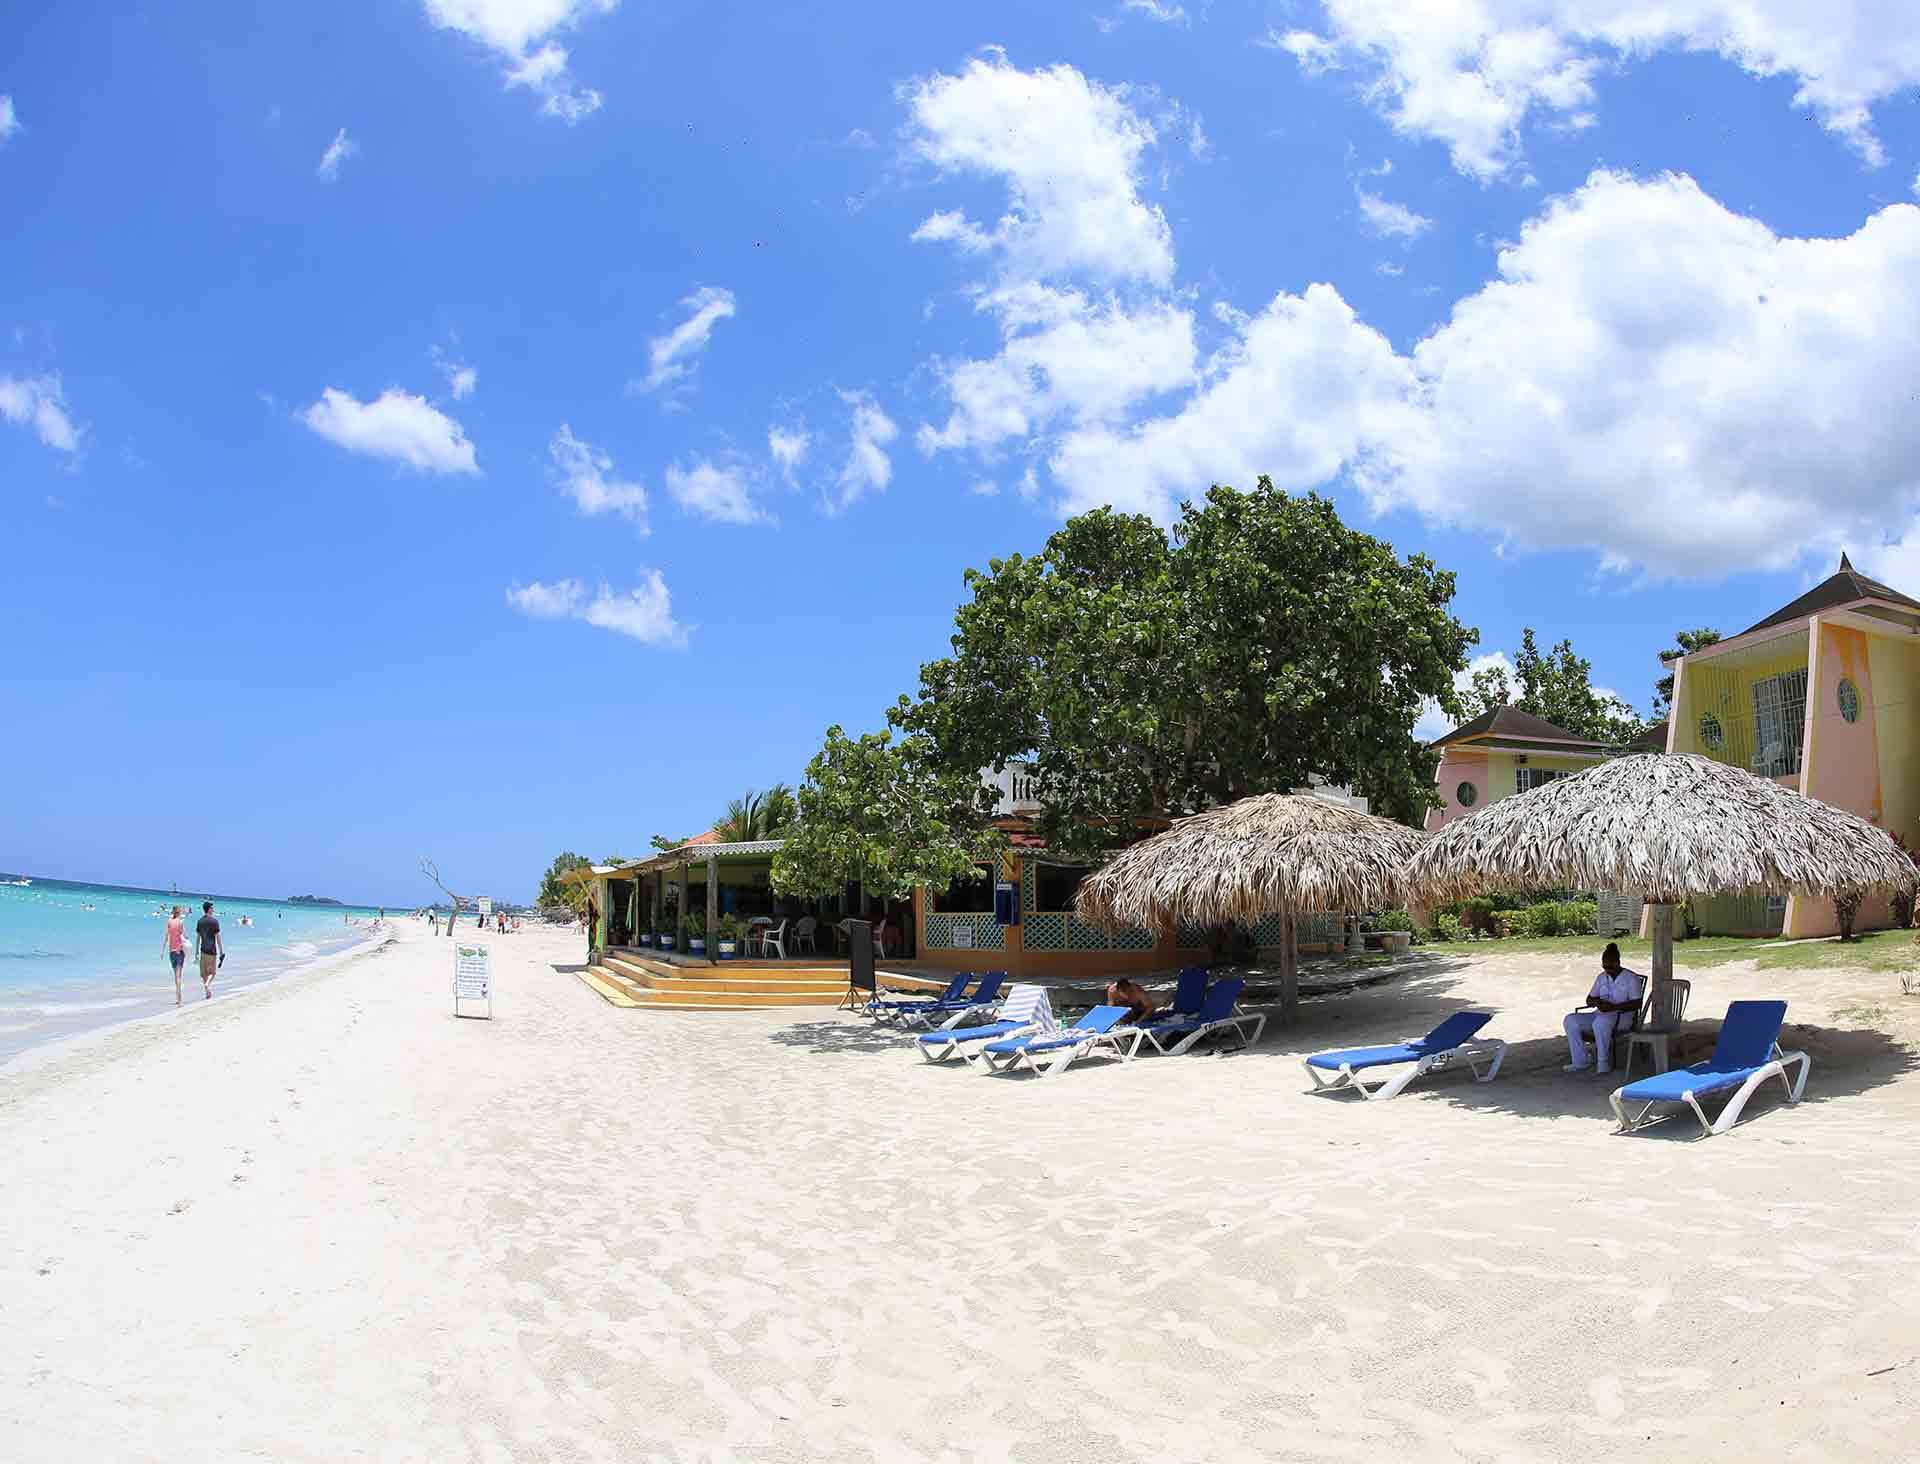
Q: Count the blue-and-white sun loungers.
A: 8